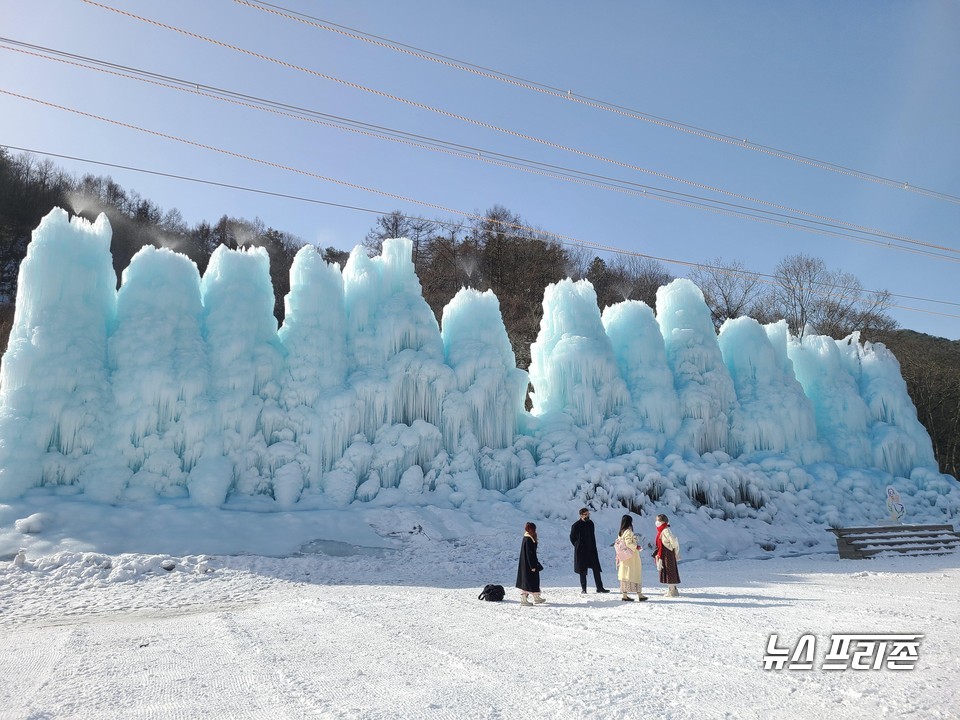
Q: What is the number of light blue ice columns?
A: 12